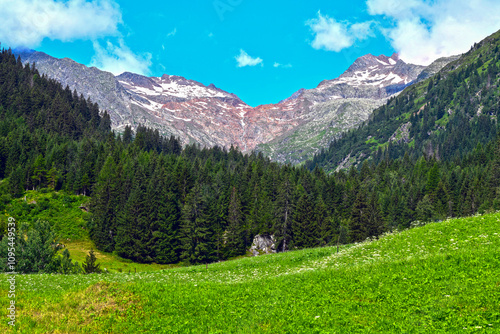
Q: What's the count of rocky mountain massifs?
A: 2